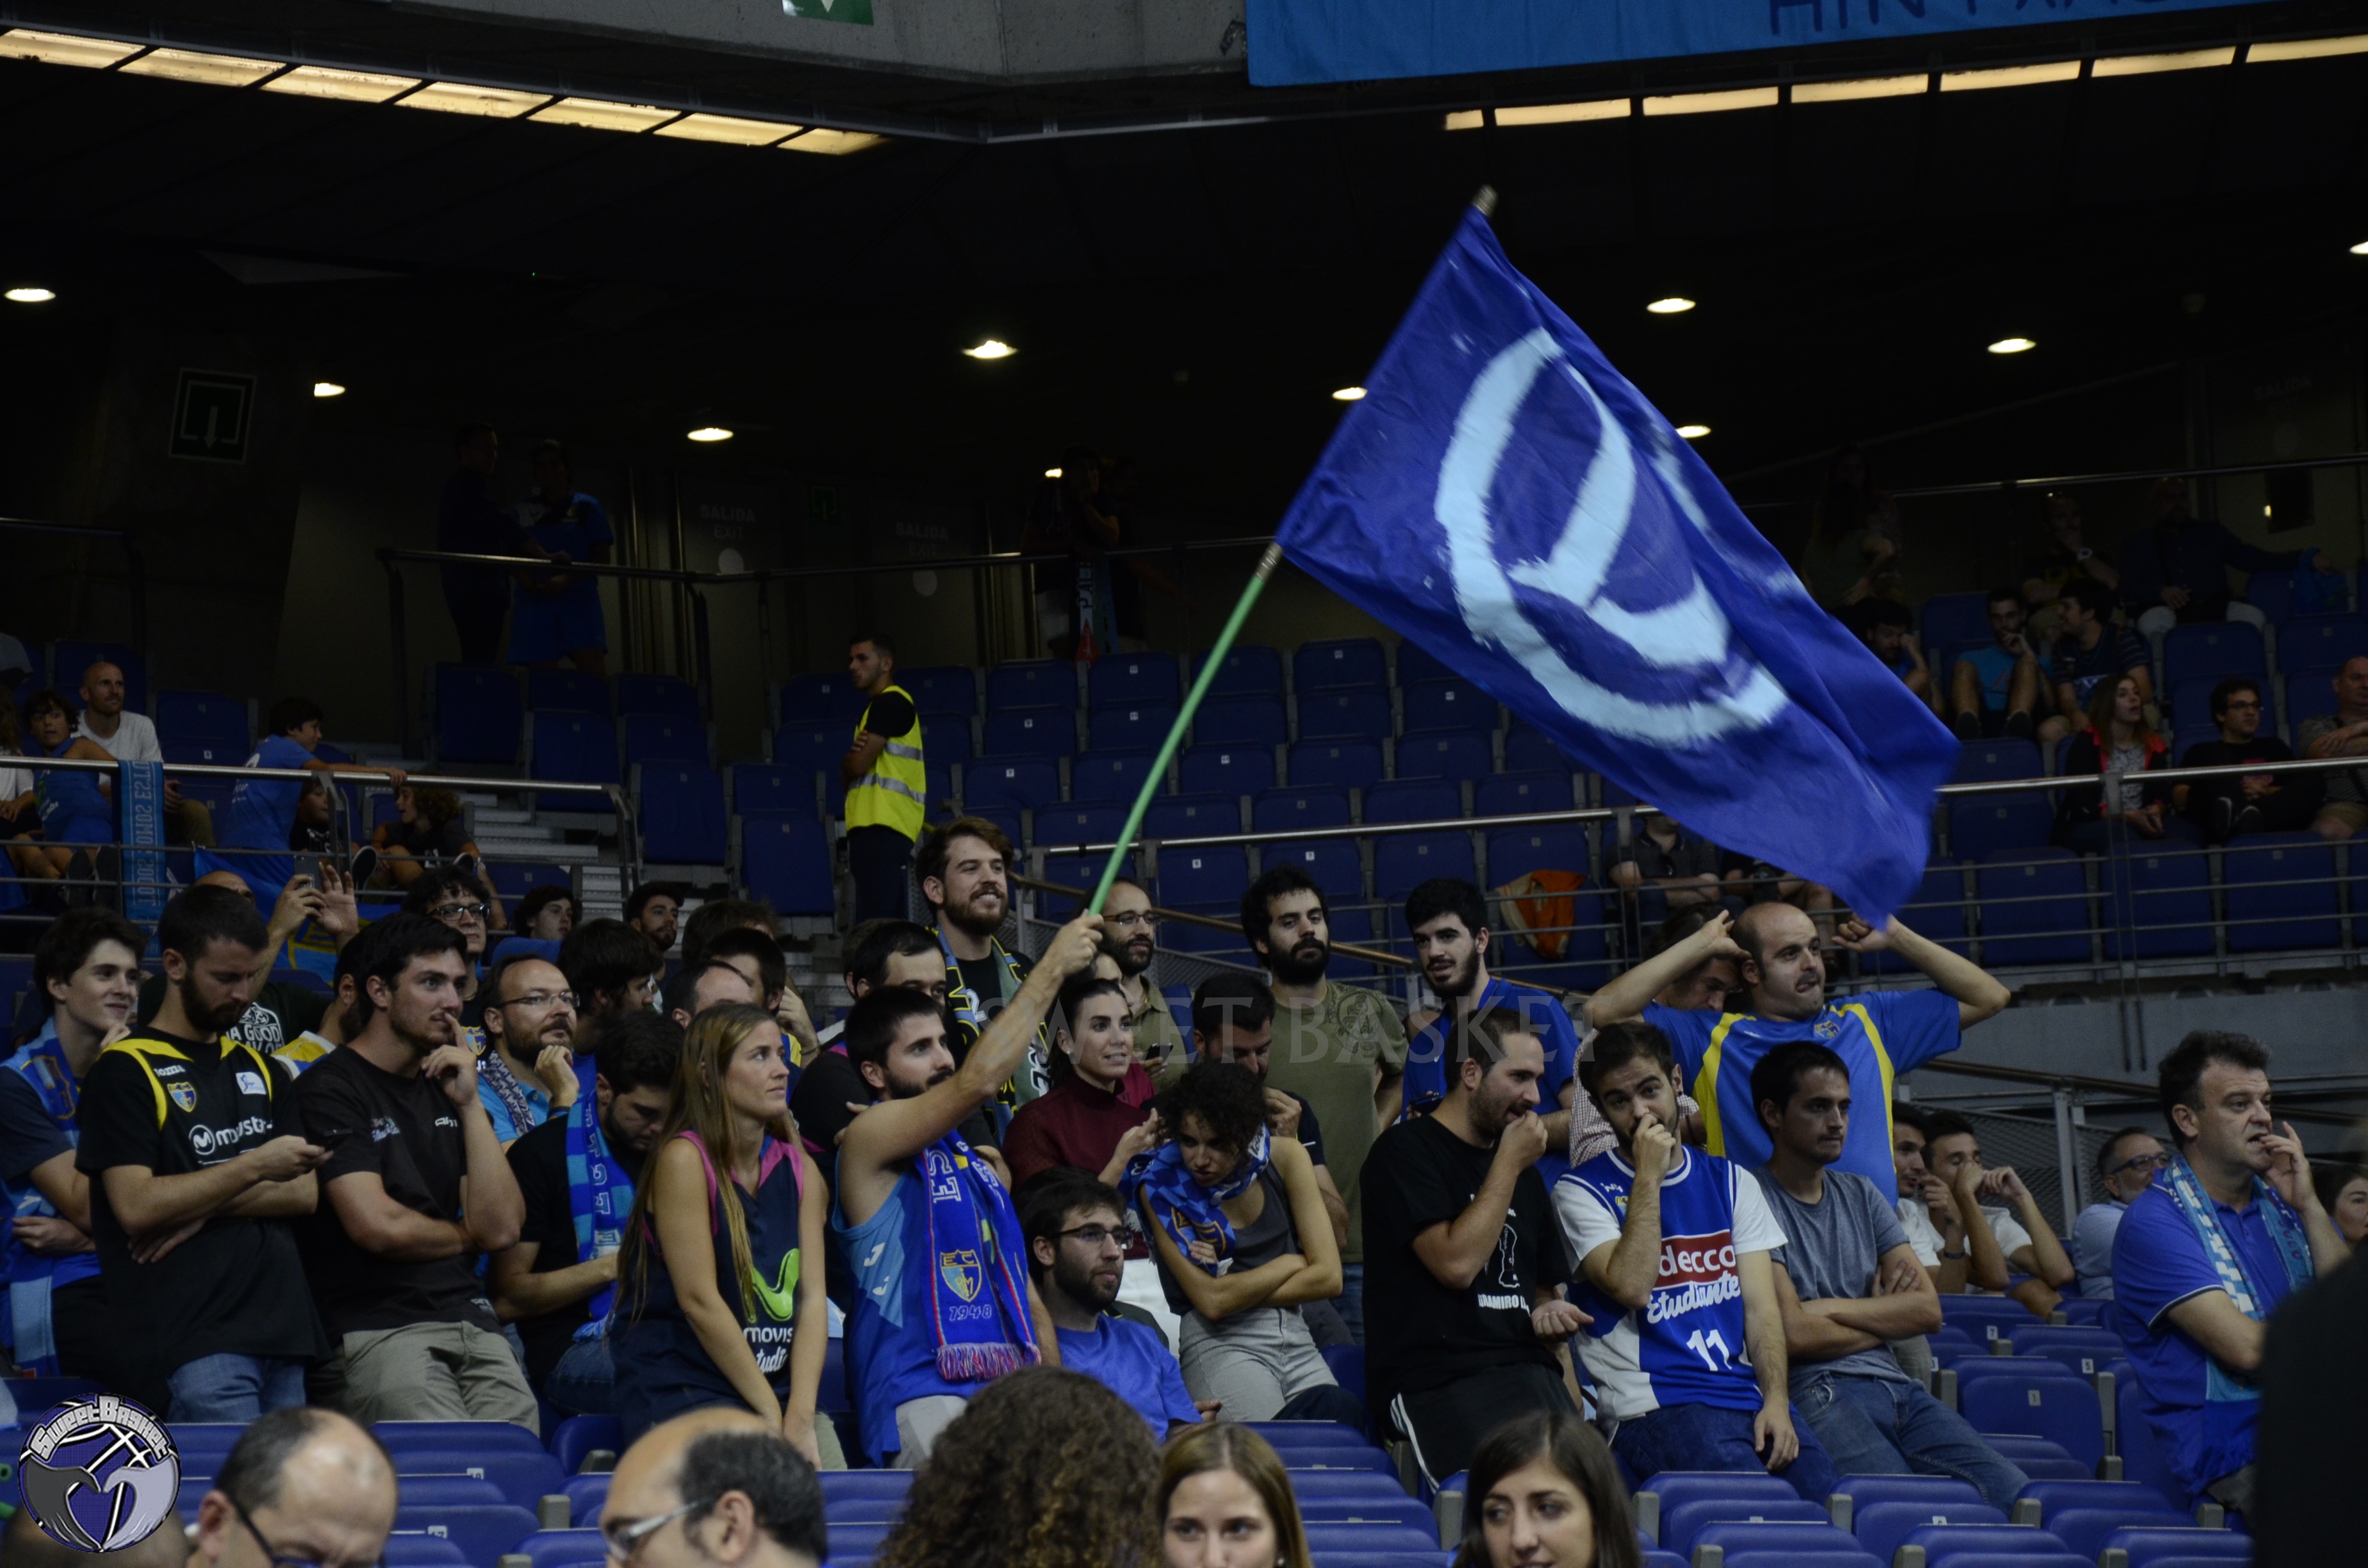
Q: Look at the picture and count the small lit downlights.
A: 10